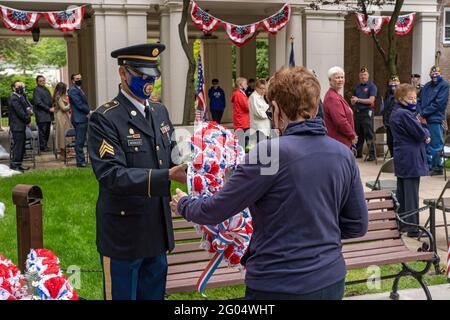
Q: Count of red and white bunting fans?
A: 7